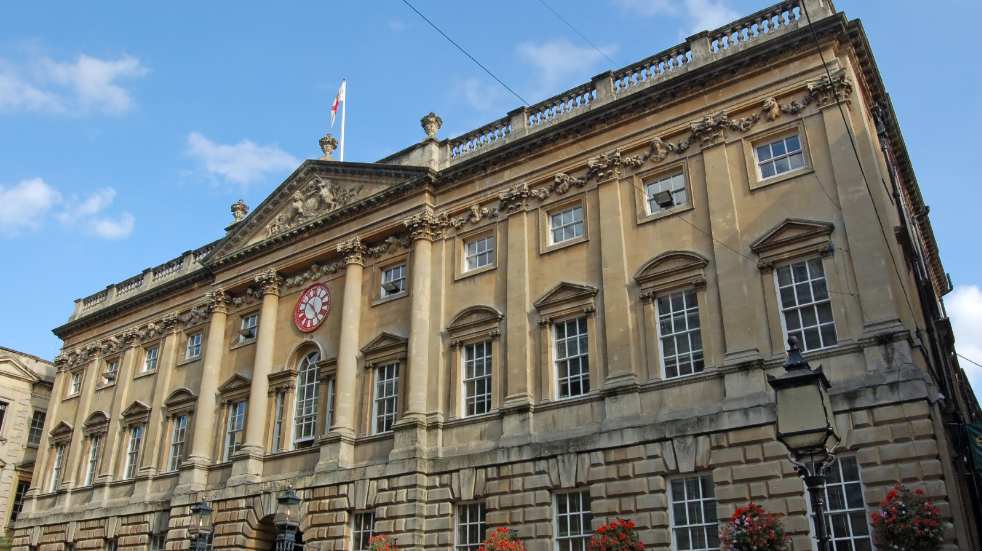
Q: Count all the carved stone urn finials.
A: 3